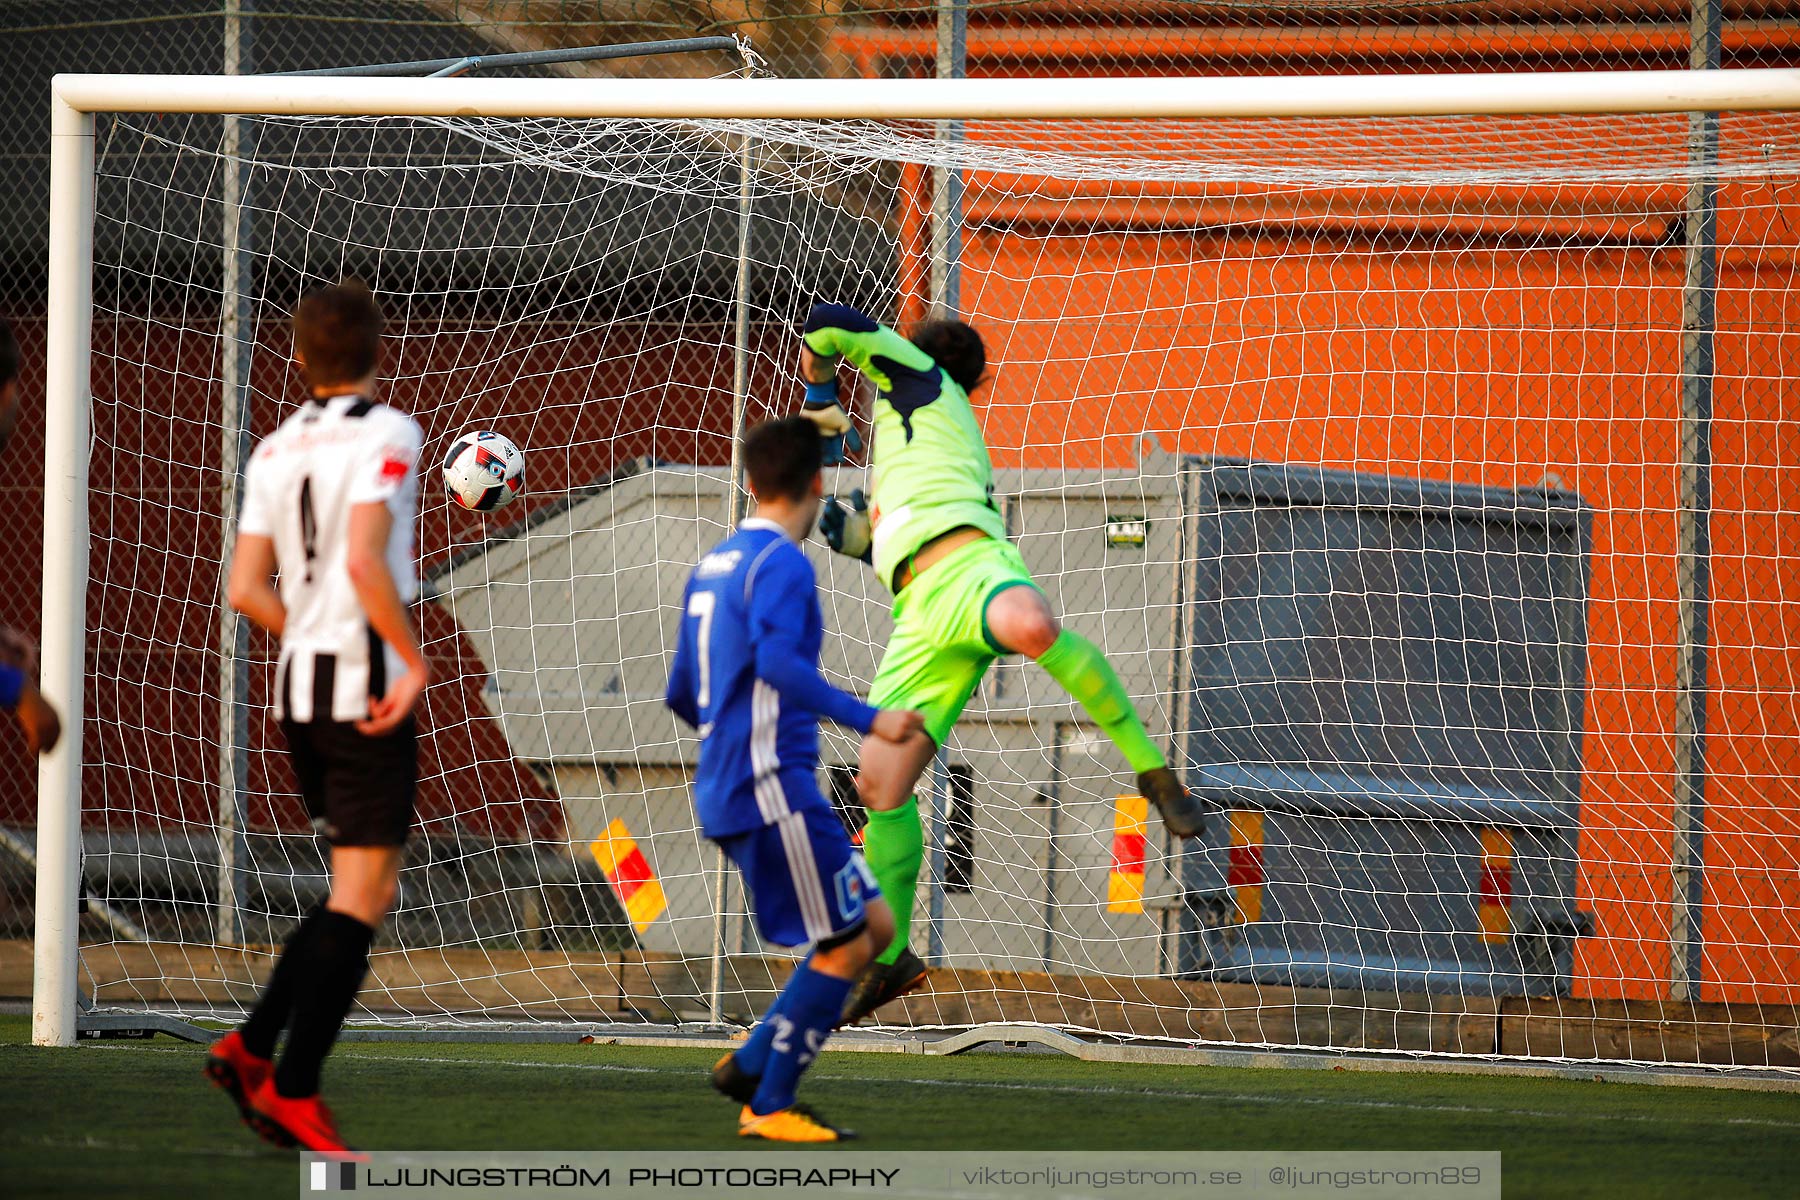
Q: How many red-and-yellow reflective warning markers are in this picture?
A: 4